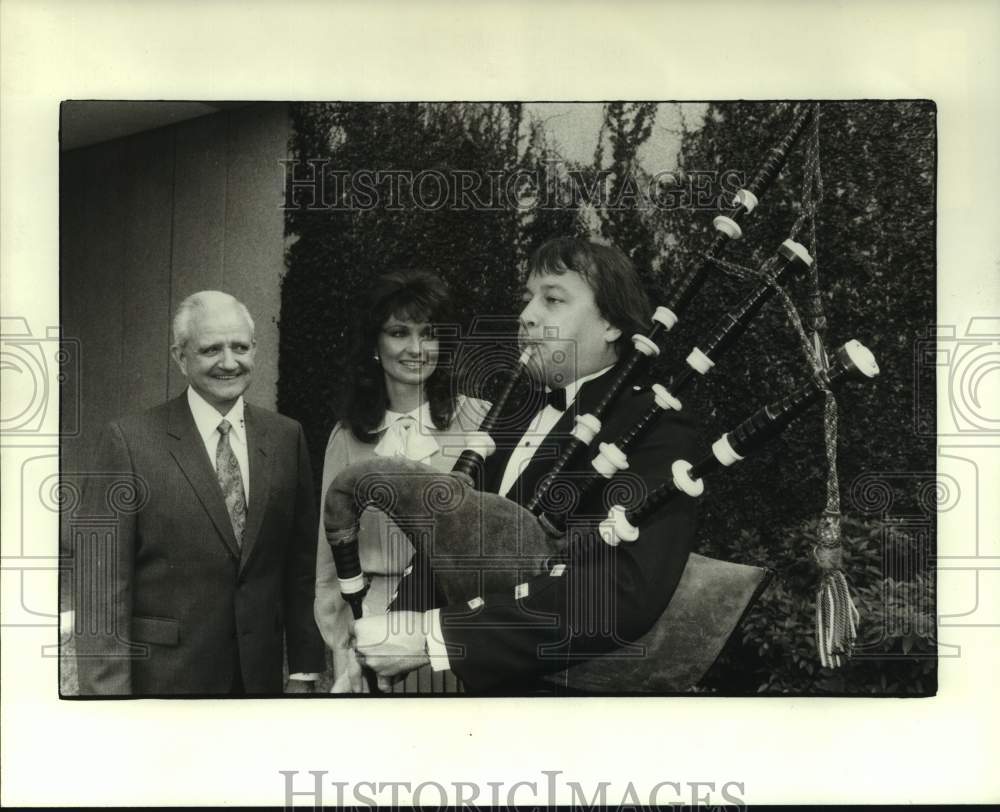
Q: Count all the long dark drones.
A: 3